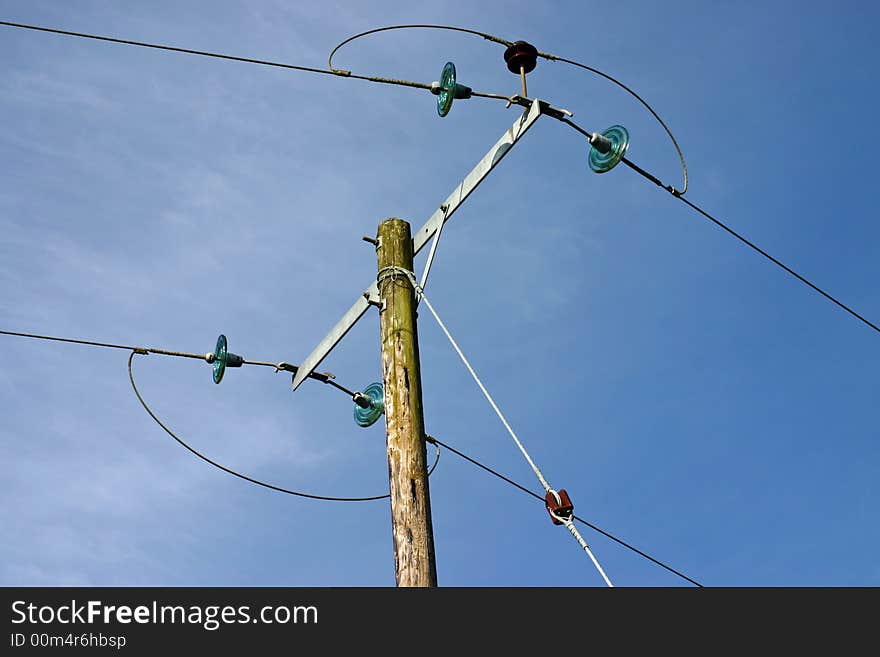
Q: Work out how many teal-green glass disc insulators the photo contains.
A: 4